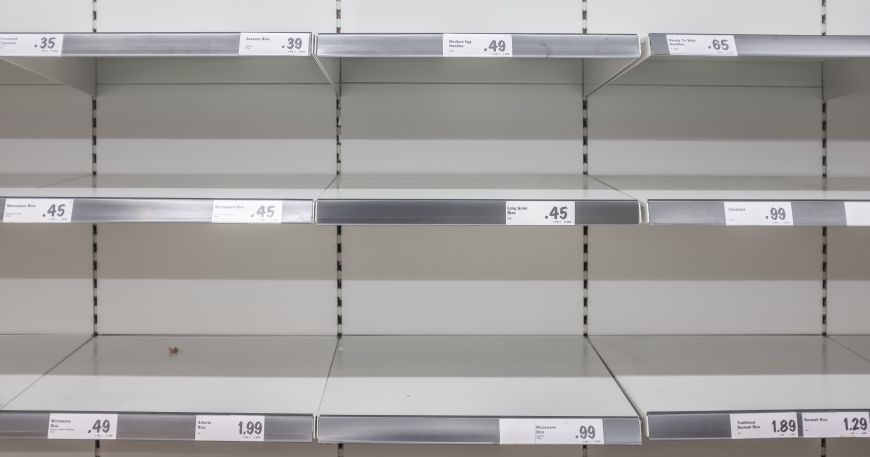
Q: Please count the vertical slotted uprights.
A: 4